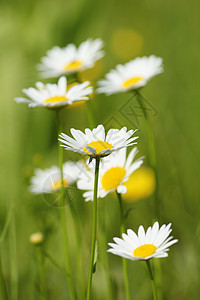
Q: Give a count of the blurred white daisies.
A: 4